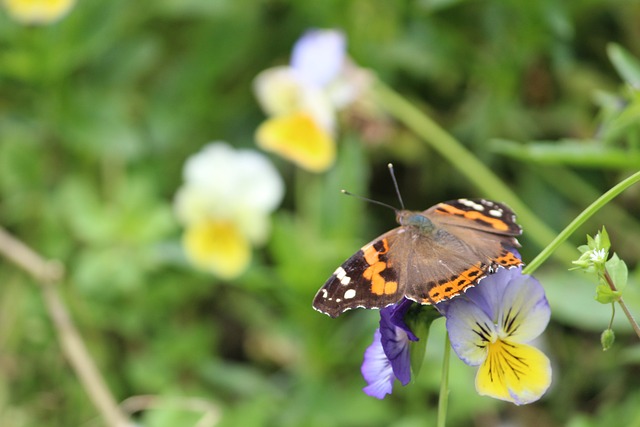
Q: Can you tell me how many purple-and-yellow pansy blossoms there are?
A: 2